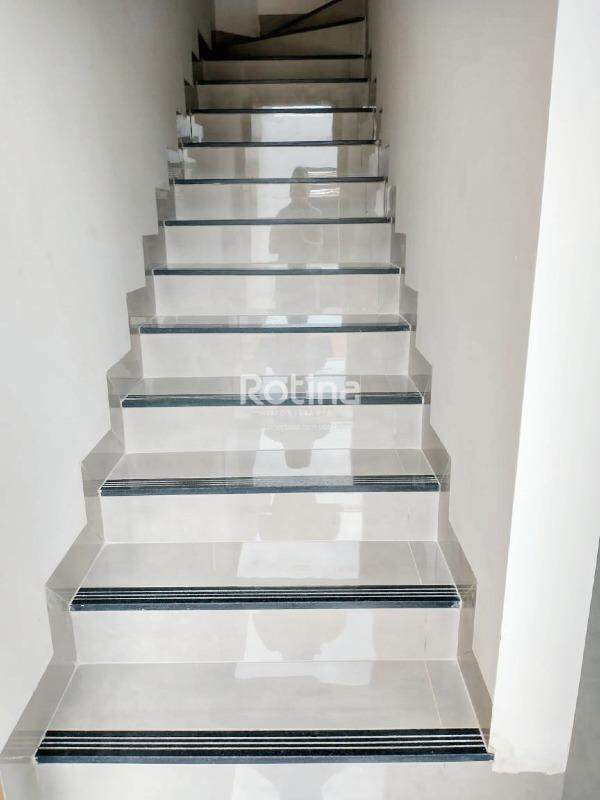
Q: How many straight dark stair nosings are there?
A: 12